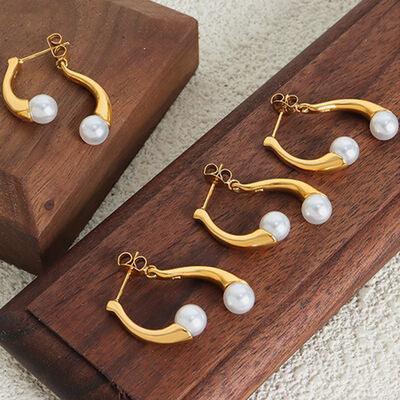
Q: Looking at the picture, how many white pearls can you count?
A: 8